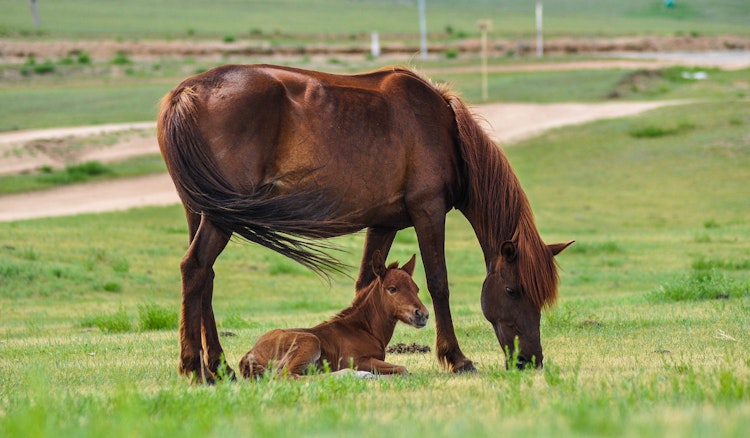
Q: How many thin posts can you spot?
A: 5